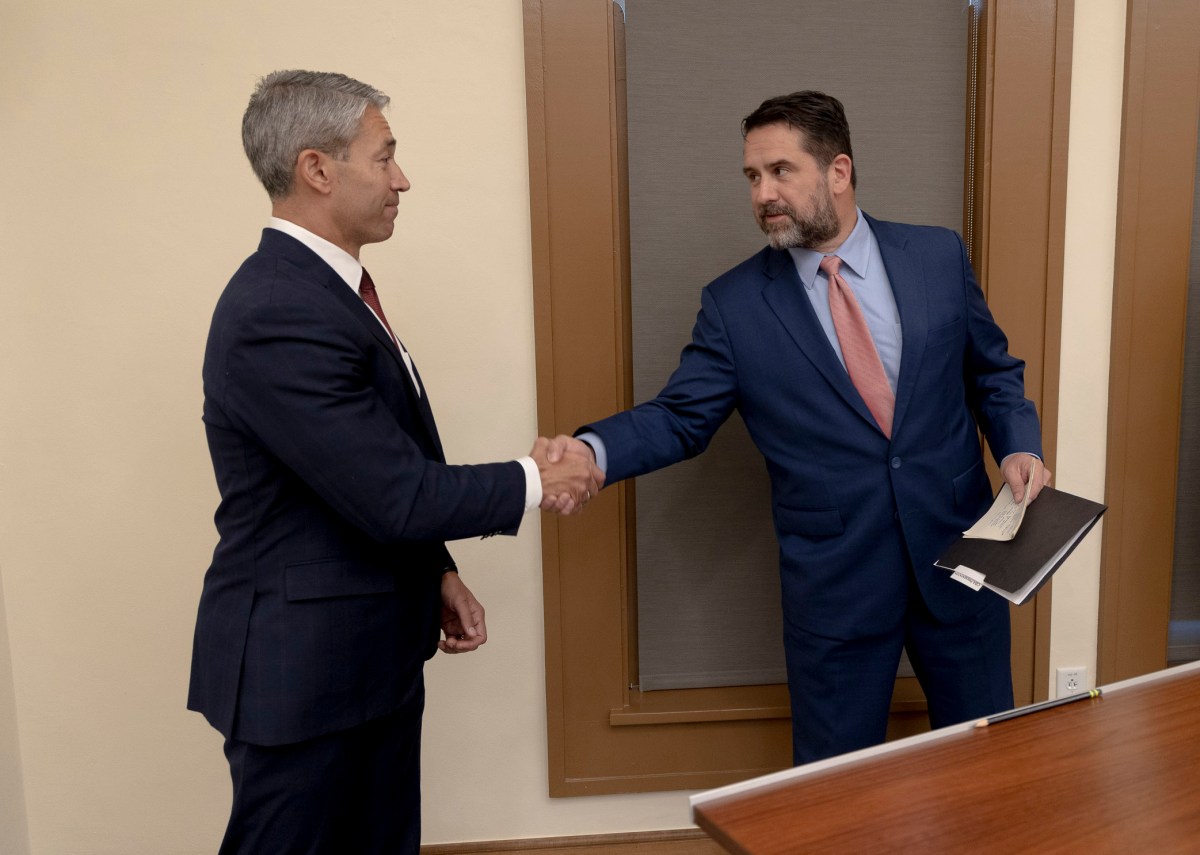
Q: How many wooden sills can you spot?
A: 1